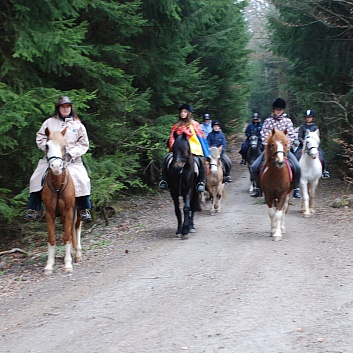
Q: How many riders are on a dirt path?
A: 7